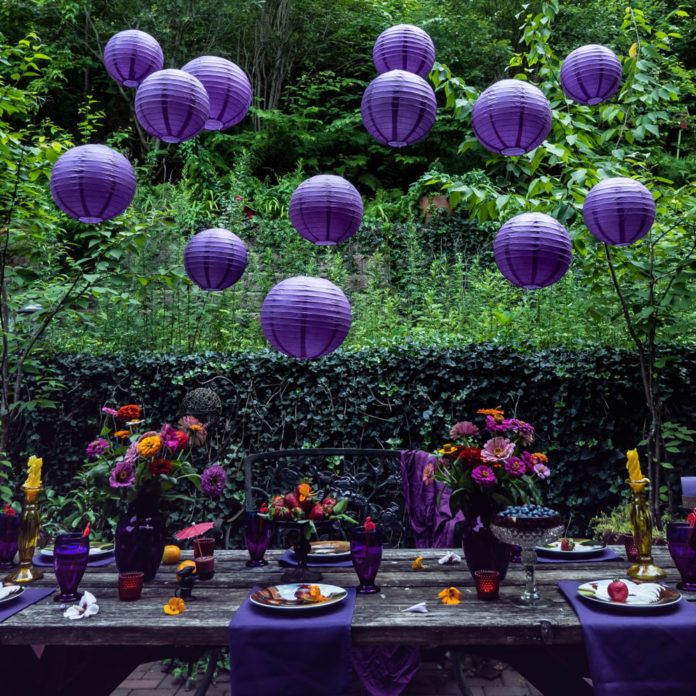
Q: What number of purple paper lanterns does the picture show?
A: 13